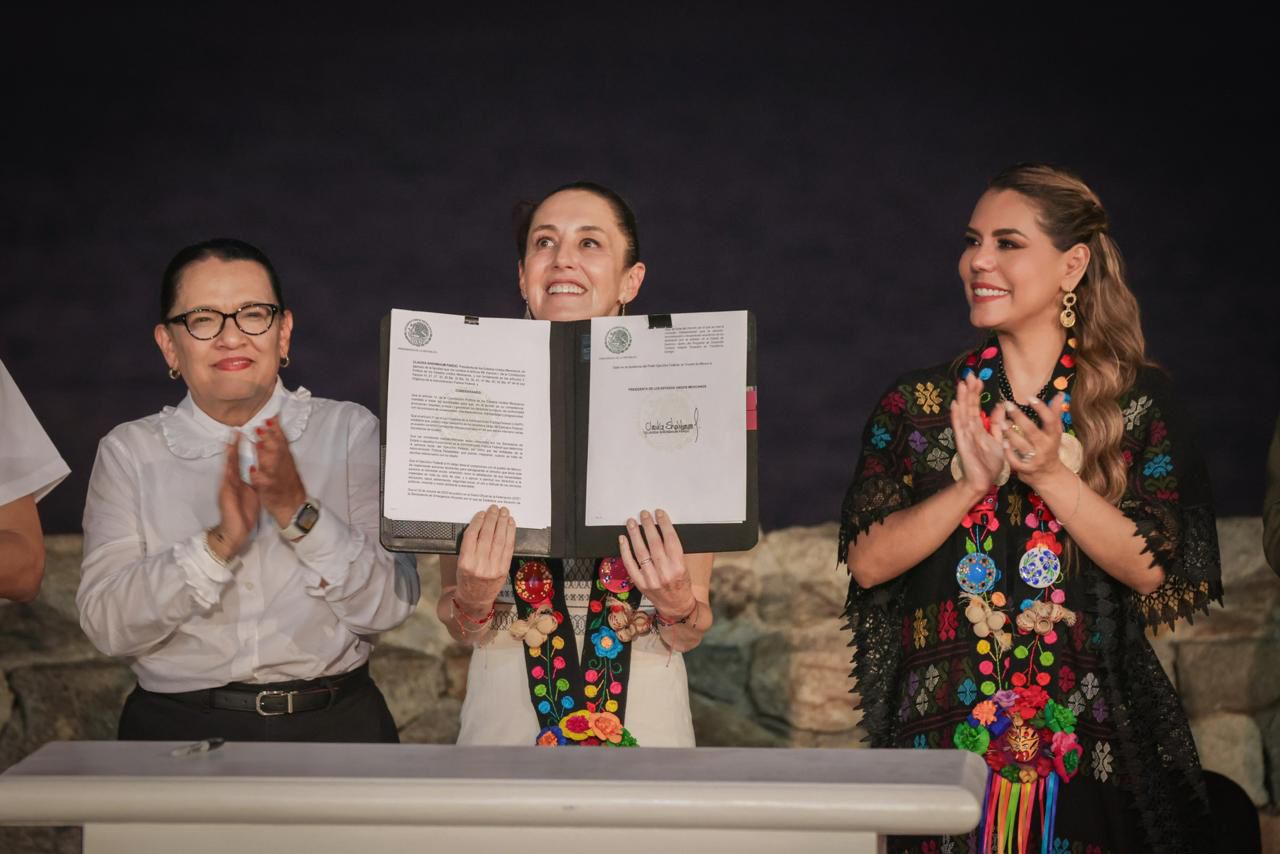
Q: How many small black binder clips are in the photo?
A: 2